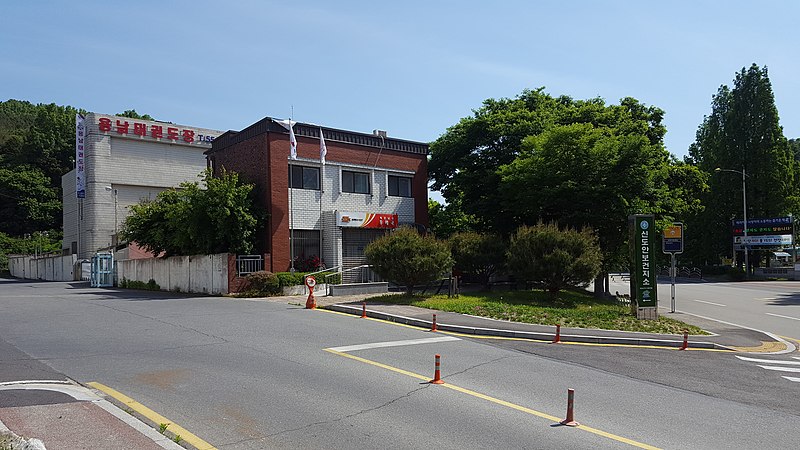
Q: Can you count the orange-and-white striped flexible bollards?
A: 6